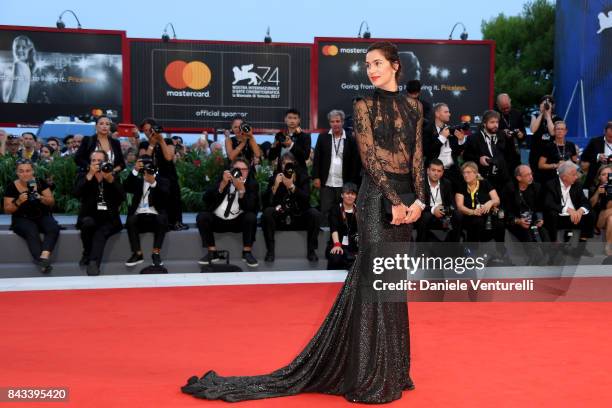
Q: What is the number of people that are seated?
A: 11